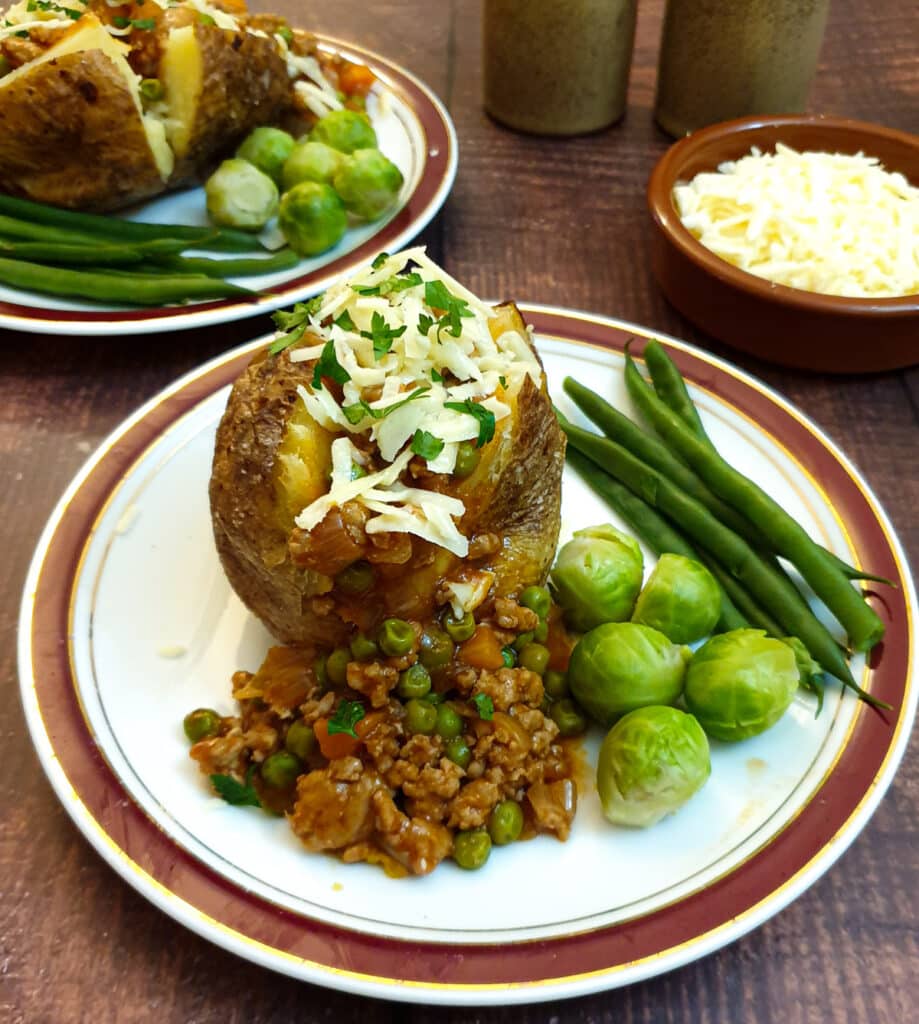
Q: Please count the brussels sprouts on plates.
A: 11